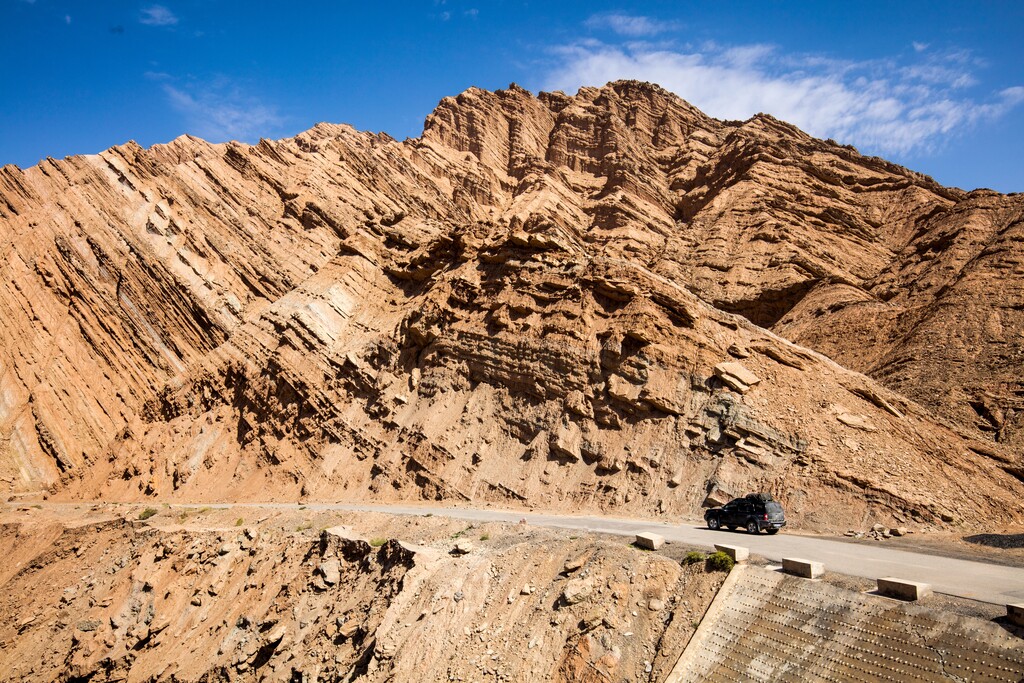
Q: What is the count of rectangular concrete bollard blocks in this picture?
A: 5